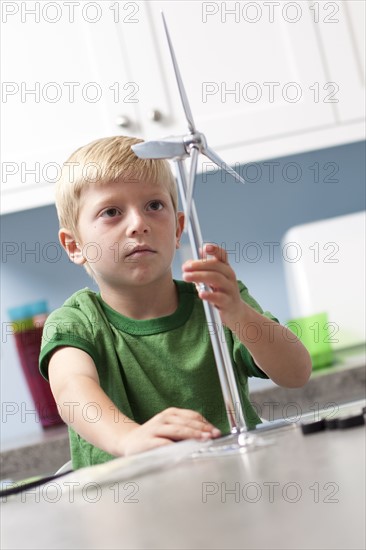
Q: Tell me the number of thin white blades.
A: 3